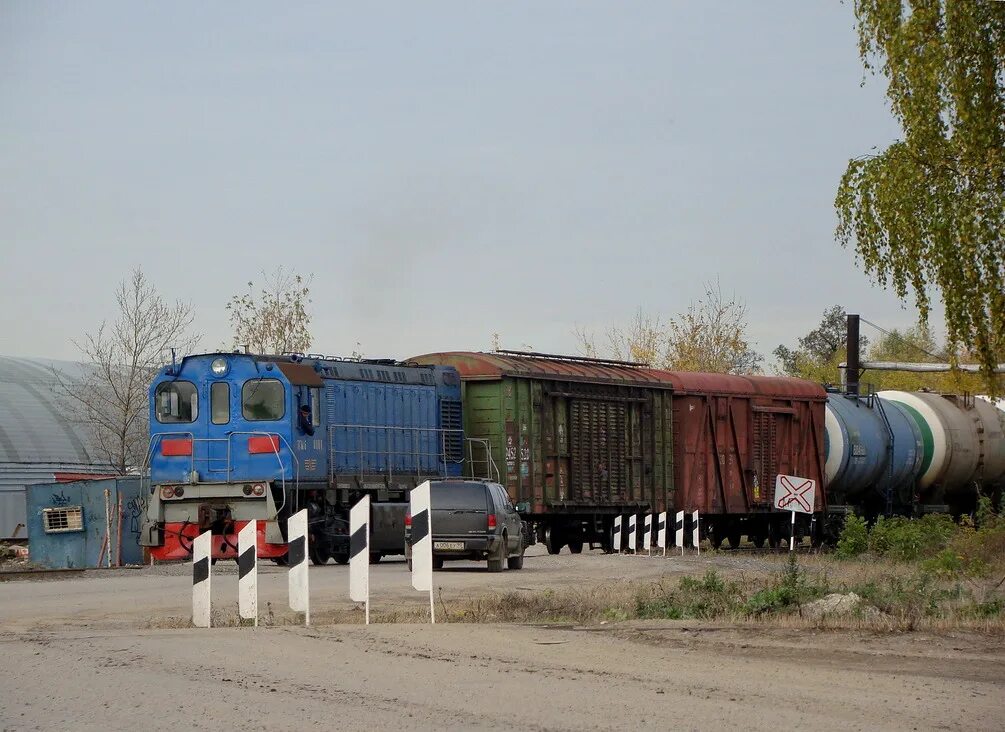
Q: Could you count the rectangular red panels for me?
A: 2